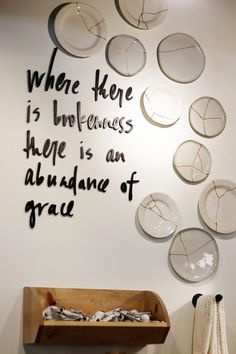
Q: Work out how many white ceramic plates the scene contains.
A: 10